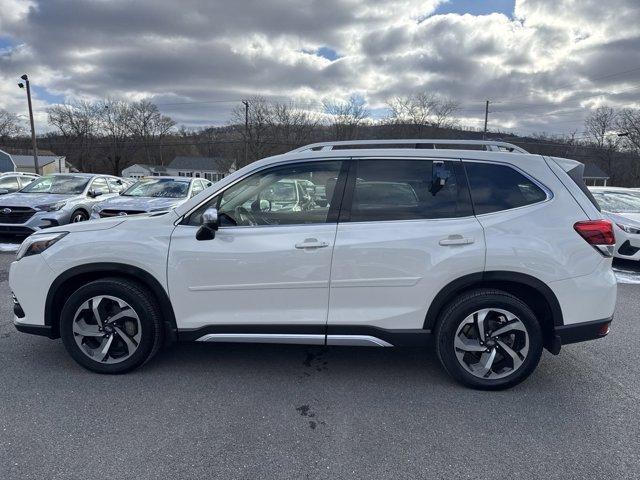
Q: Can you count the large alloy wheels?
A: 2